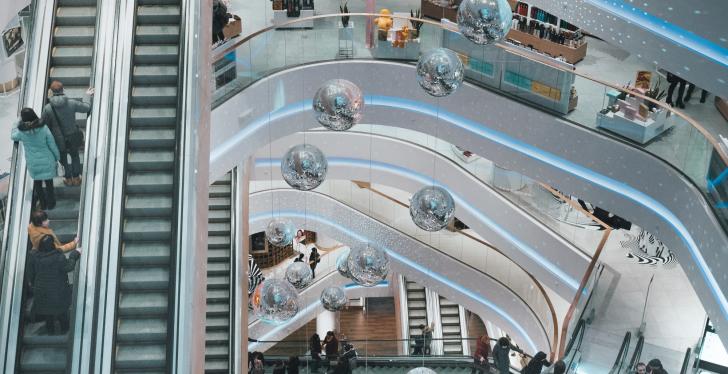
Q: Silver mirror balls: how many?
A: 12